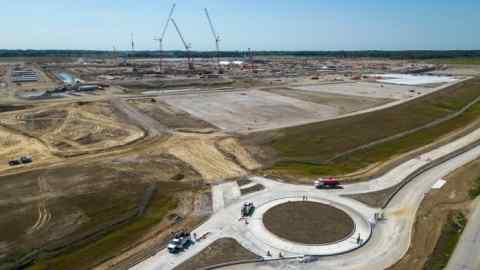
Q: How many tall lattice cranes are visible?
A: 3